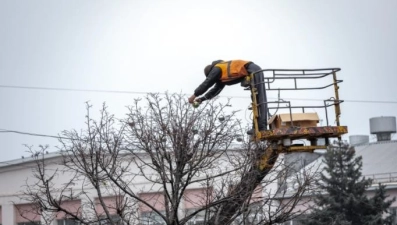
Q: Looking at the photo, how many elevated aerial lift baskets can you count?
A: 1